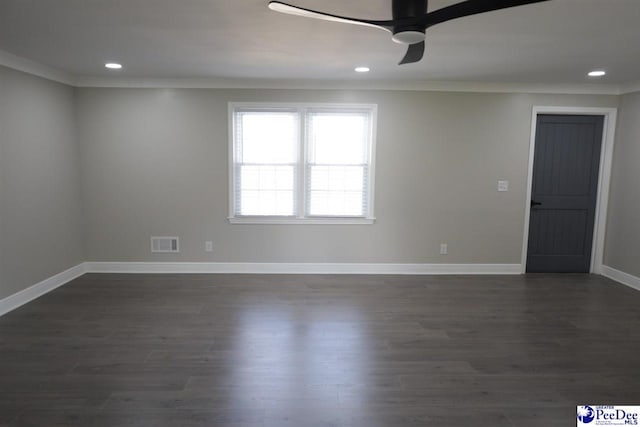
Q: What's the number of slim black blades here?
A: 3